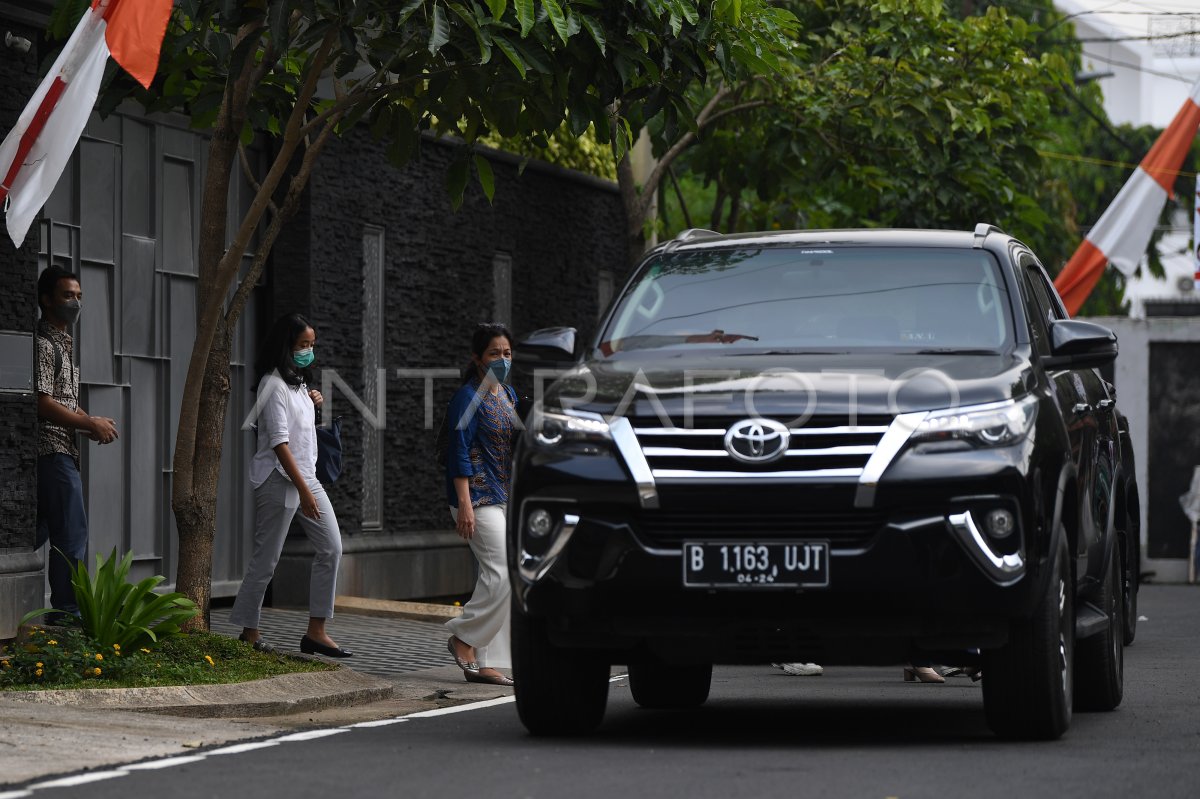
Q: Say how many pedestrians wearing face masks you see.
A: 3